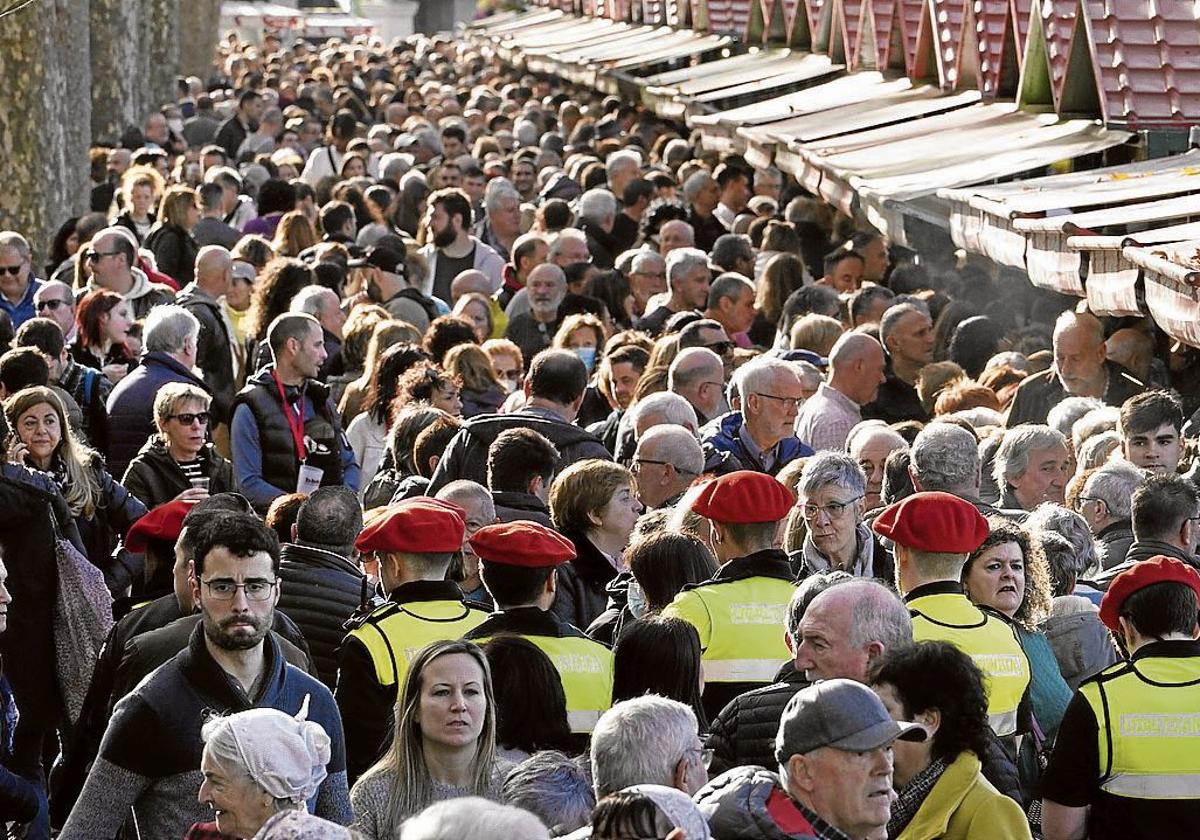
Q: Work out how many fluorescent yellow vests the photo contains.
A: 5